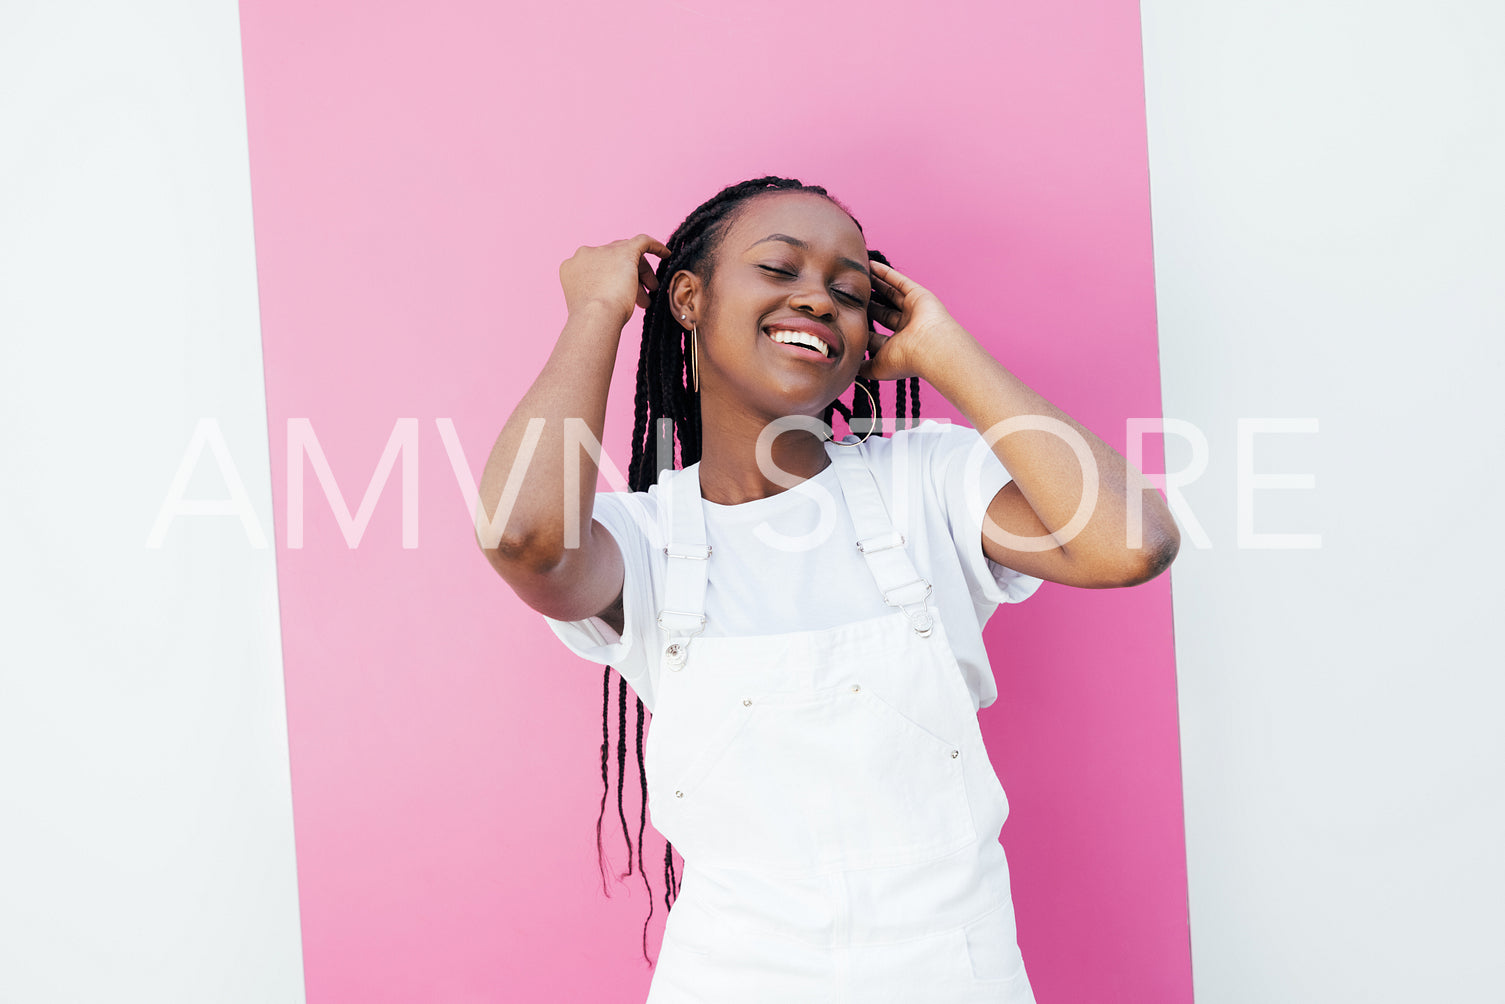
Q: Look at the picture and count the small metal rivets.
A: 4